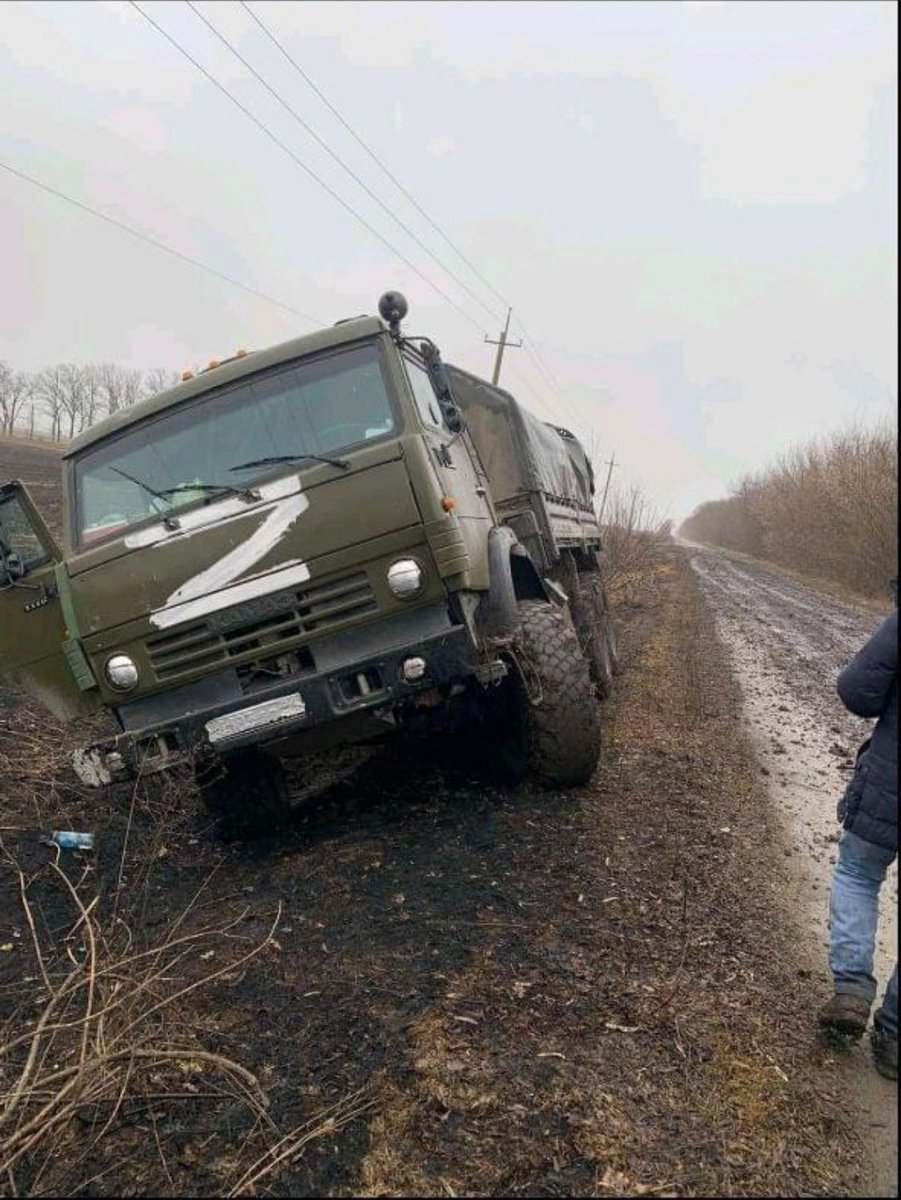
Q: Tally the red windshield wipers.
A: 0